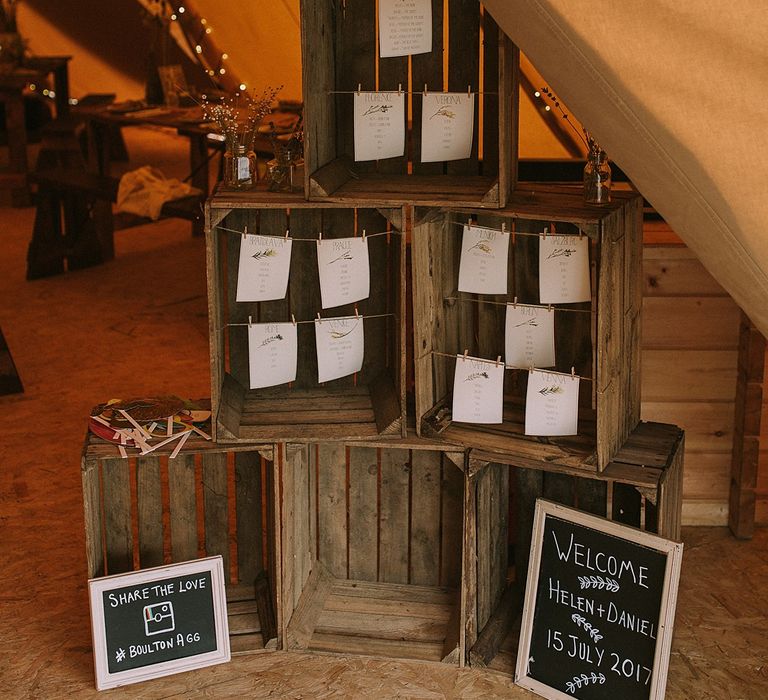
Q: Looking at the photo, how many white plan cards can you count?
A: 12